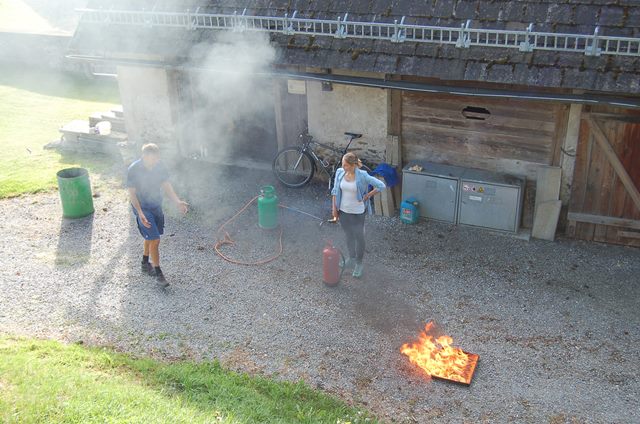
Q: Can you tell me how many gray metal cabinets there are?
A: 2